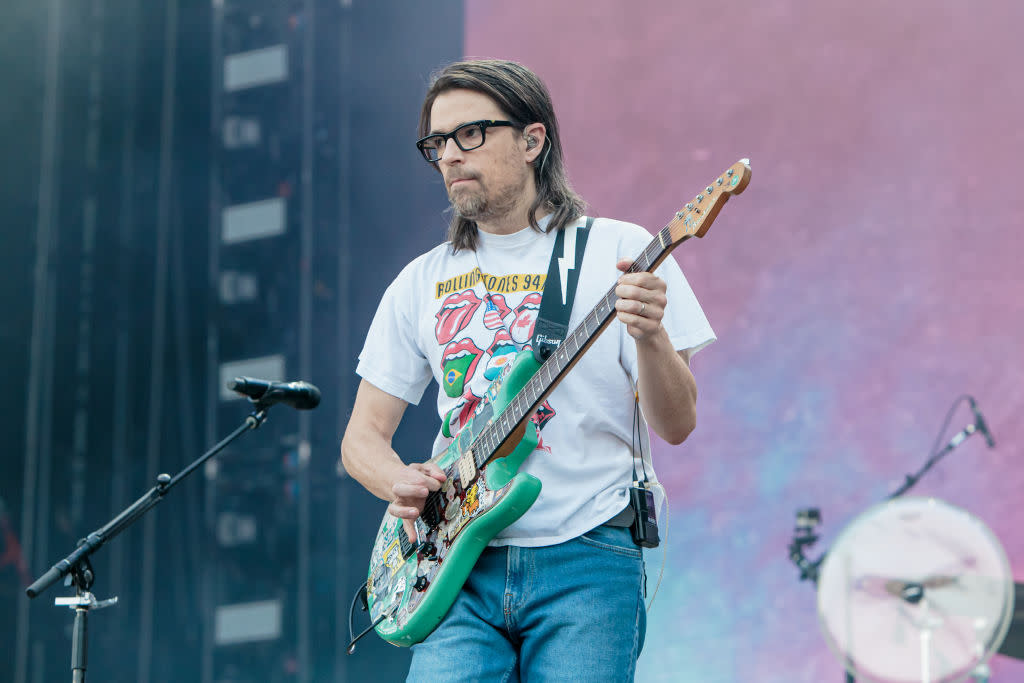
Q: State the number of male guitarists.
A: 1